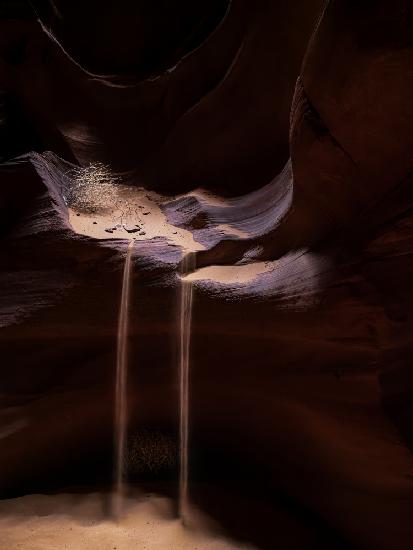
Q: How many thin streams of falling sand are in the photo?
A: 2